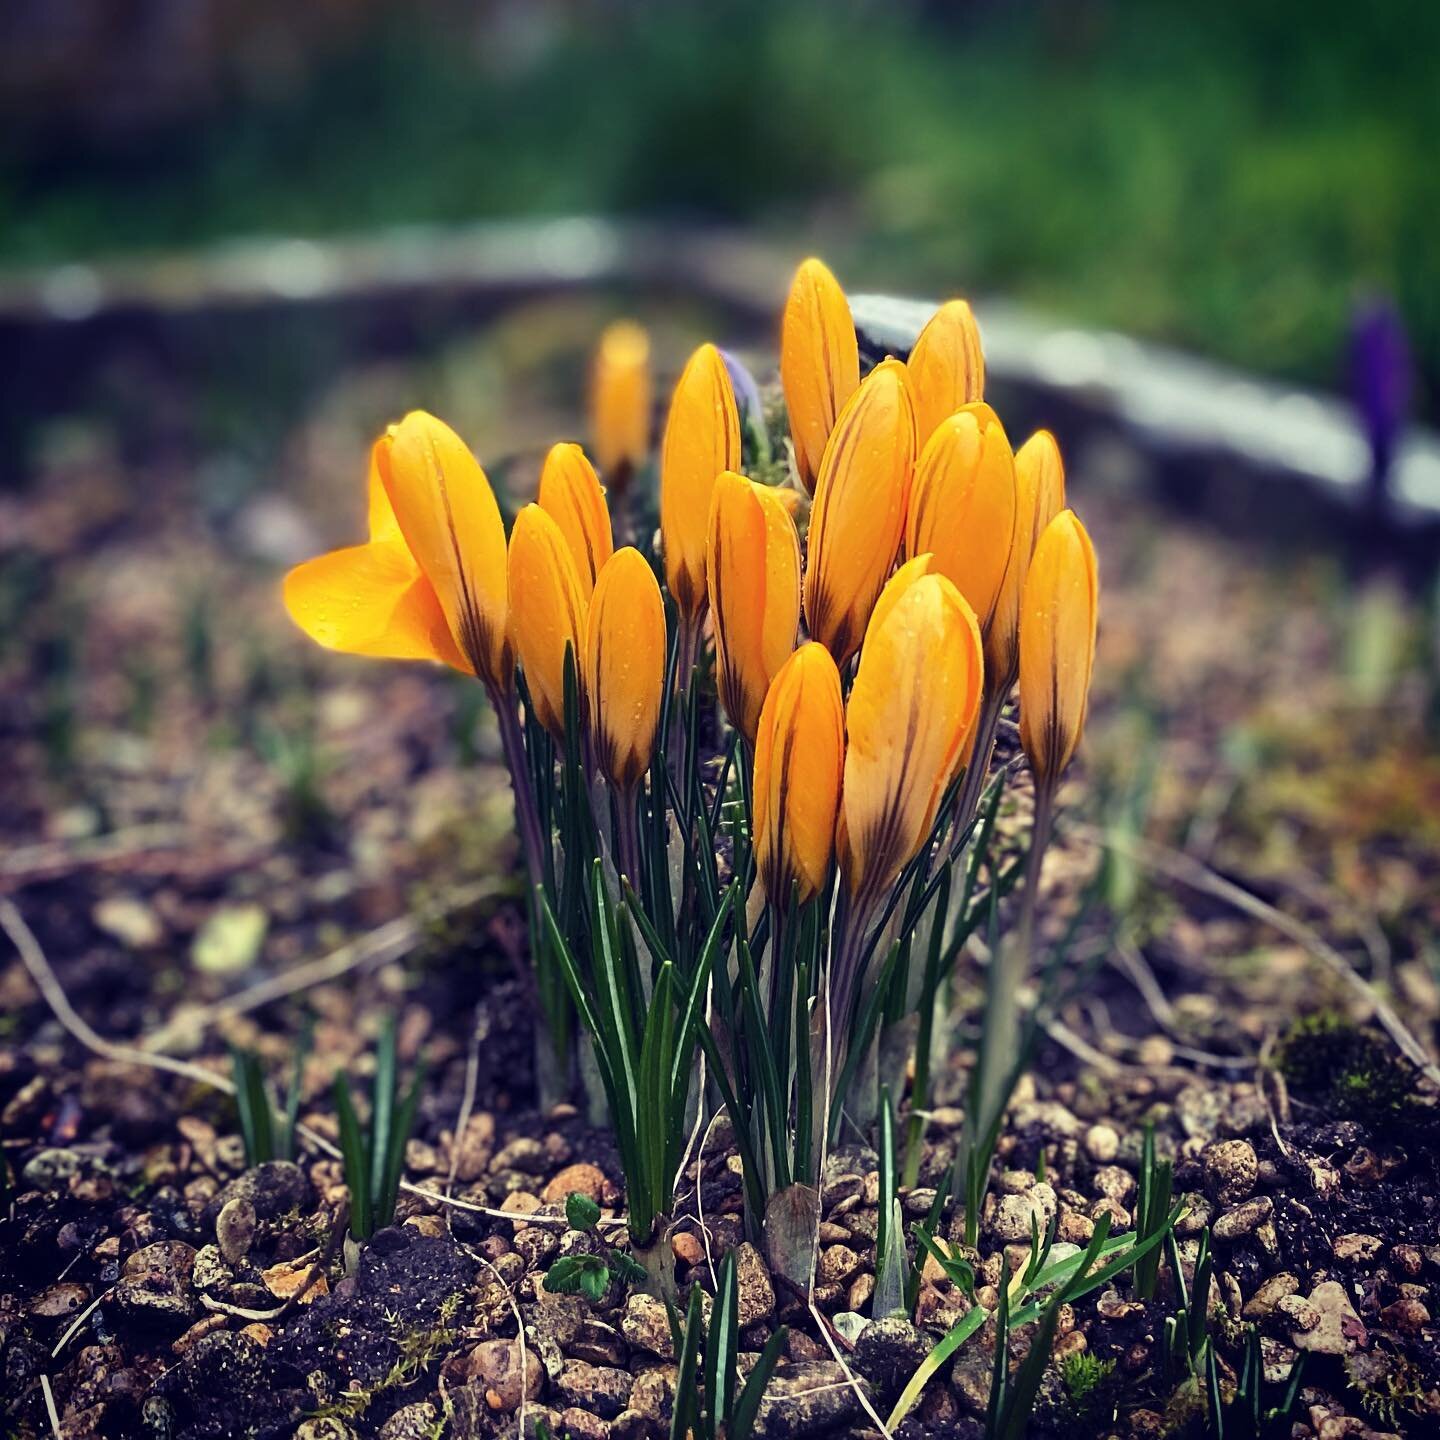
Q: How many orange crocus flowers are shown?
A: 15